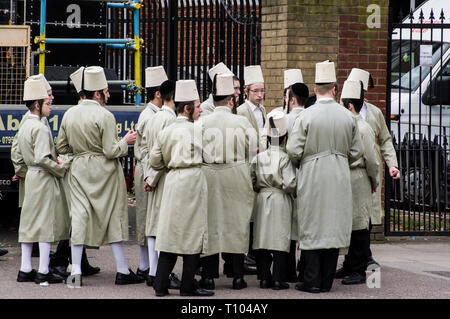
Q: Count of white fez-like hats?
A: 14